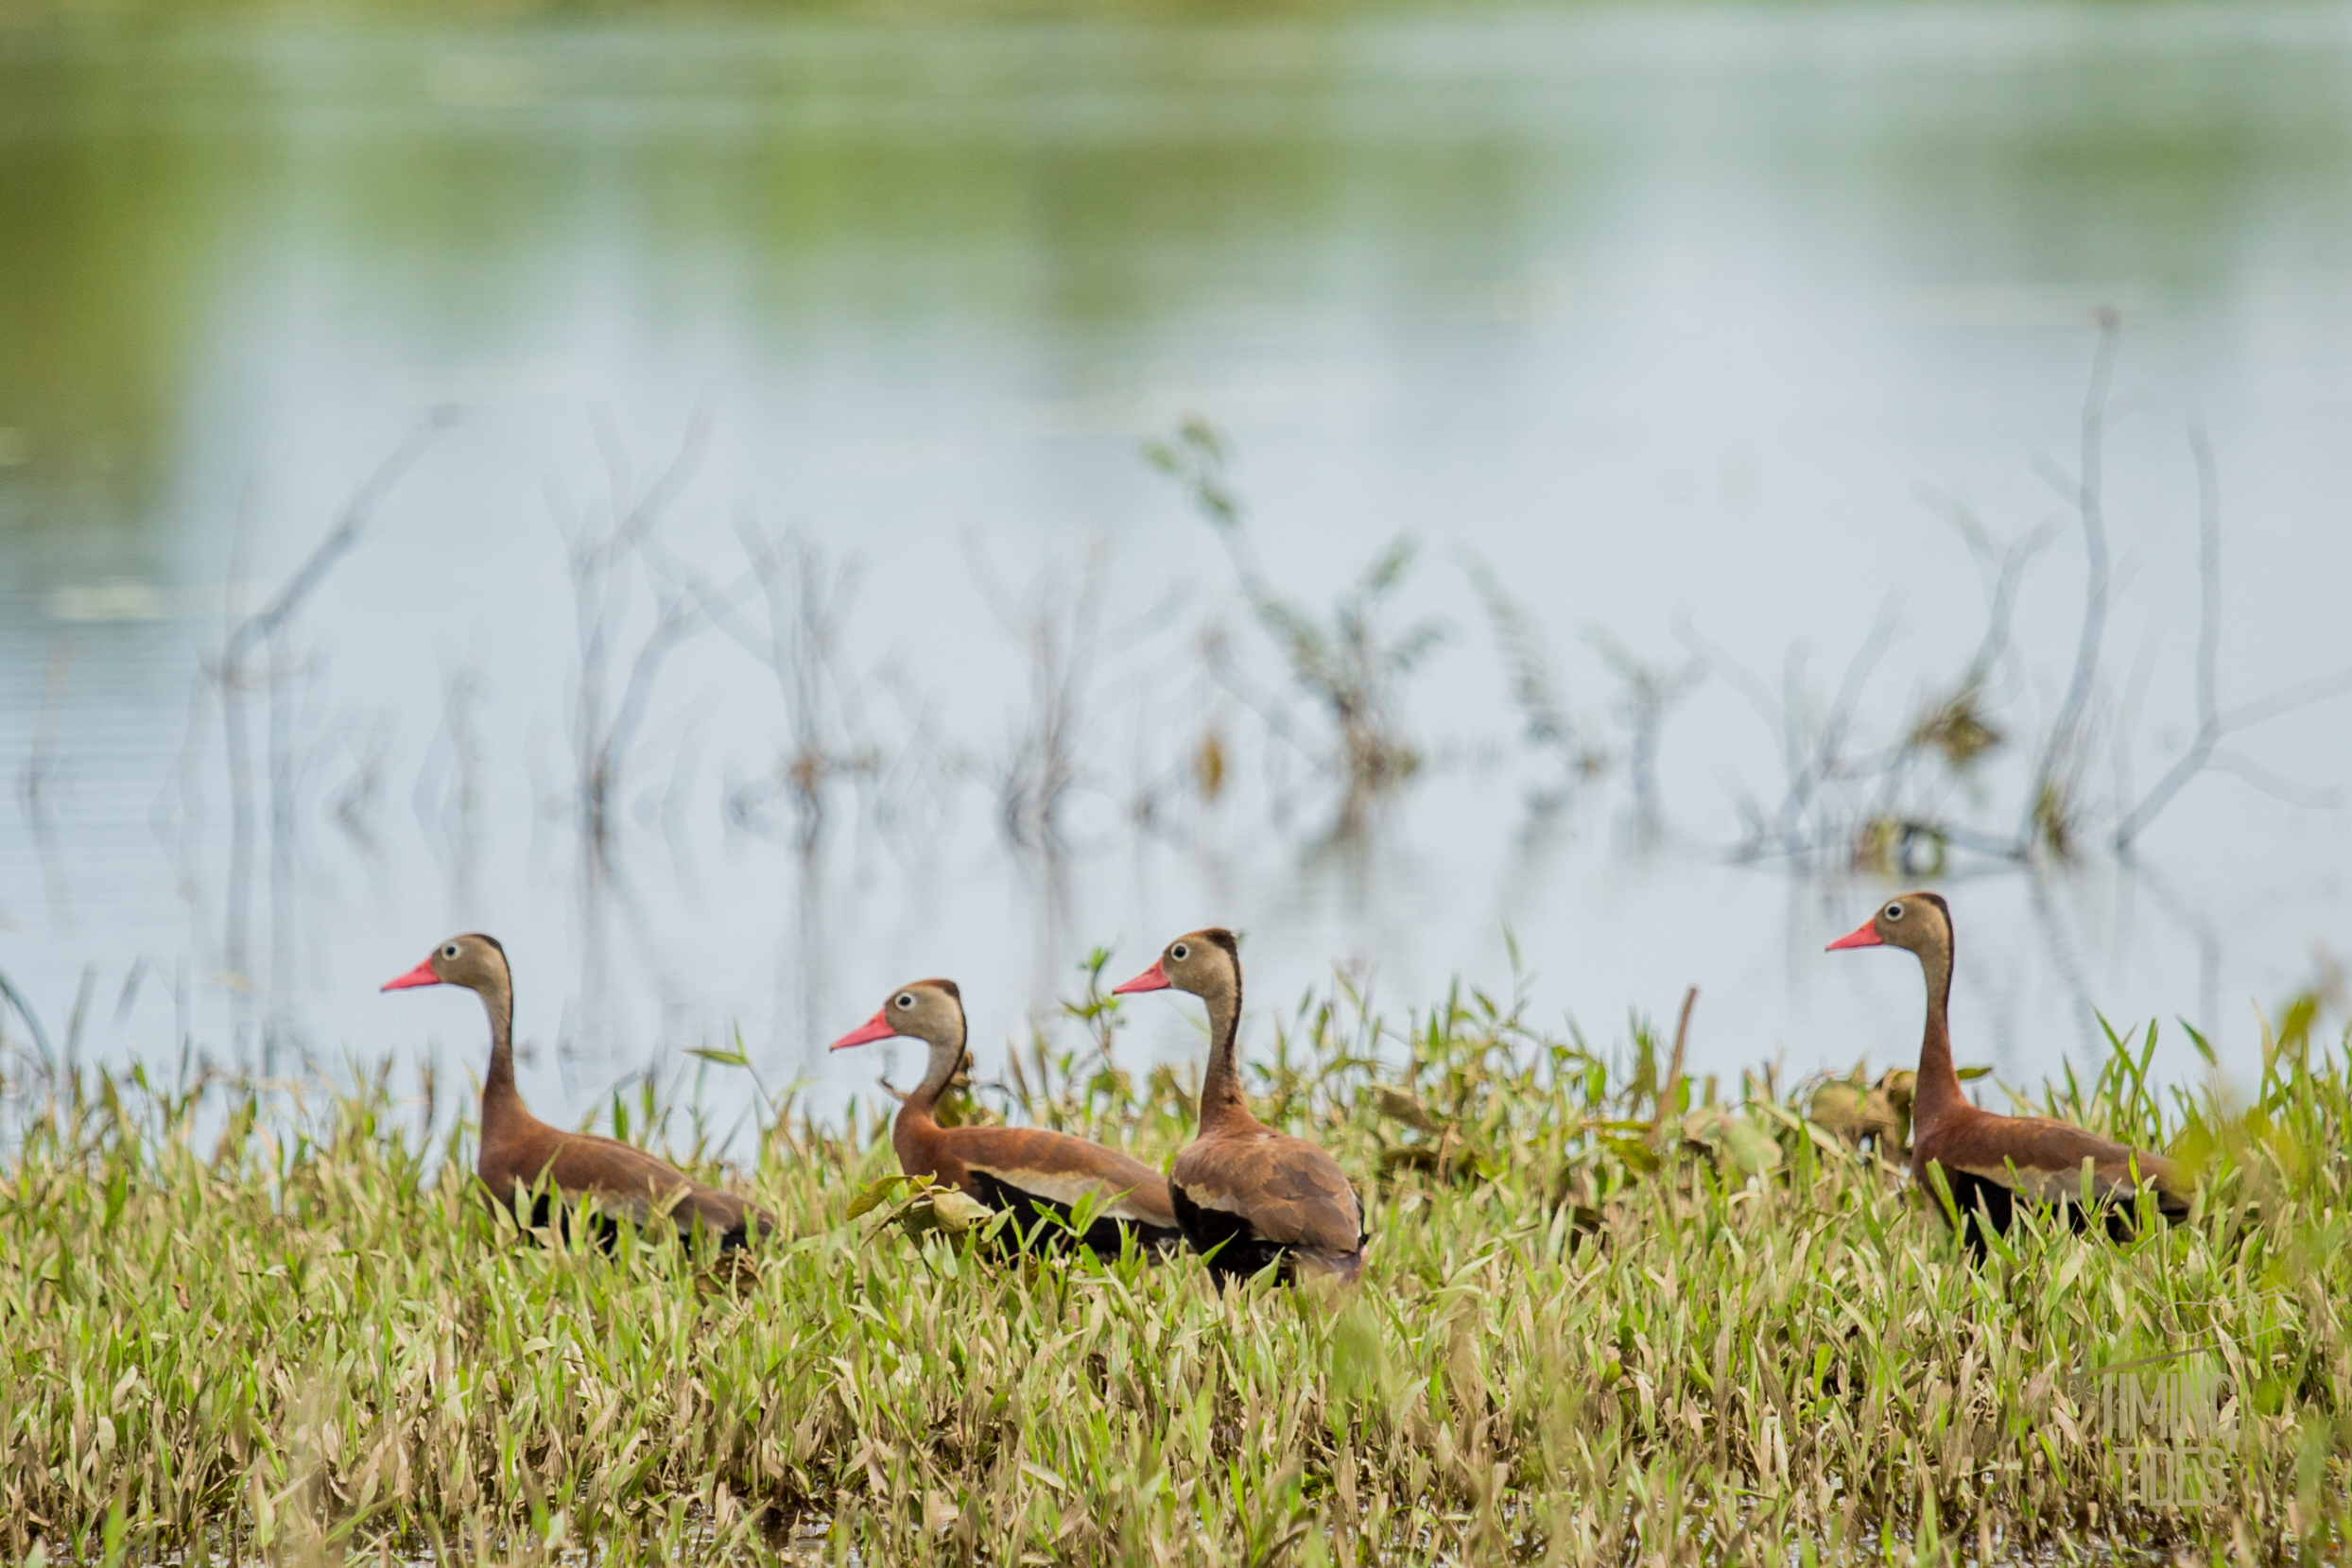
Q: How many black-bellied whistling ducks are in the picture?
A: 4